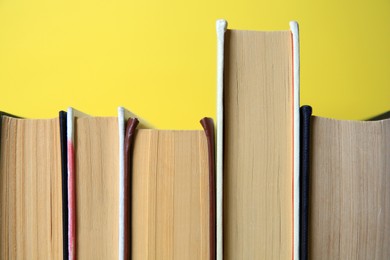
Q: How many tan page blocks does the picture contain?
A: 5